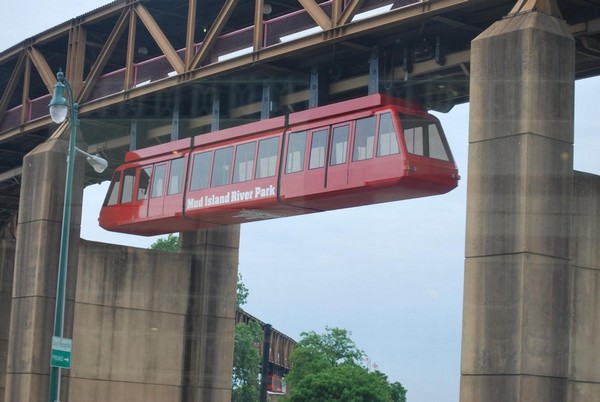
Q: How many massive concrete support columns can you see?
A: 3